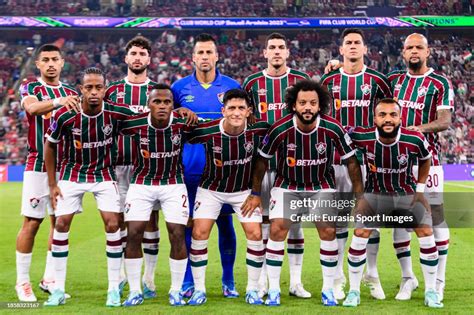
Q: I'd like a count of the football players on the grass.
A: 11